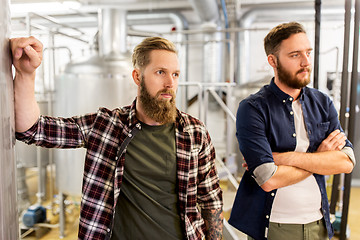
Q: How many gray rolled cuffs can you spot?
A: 2